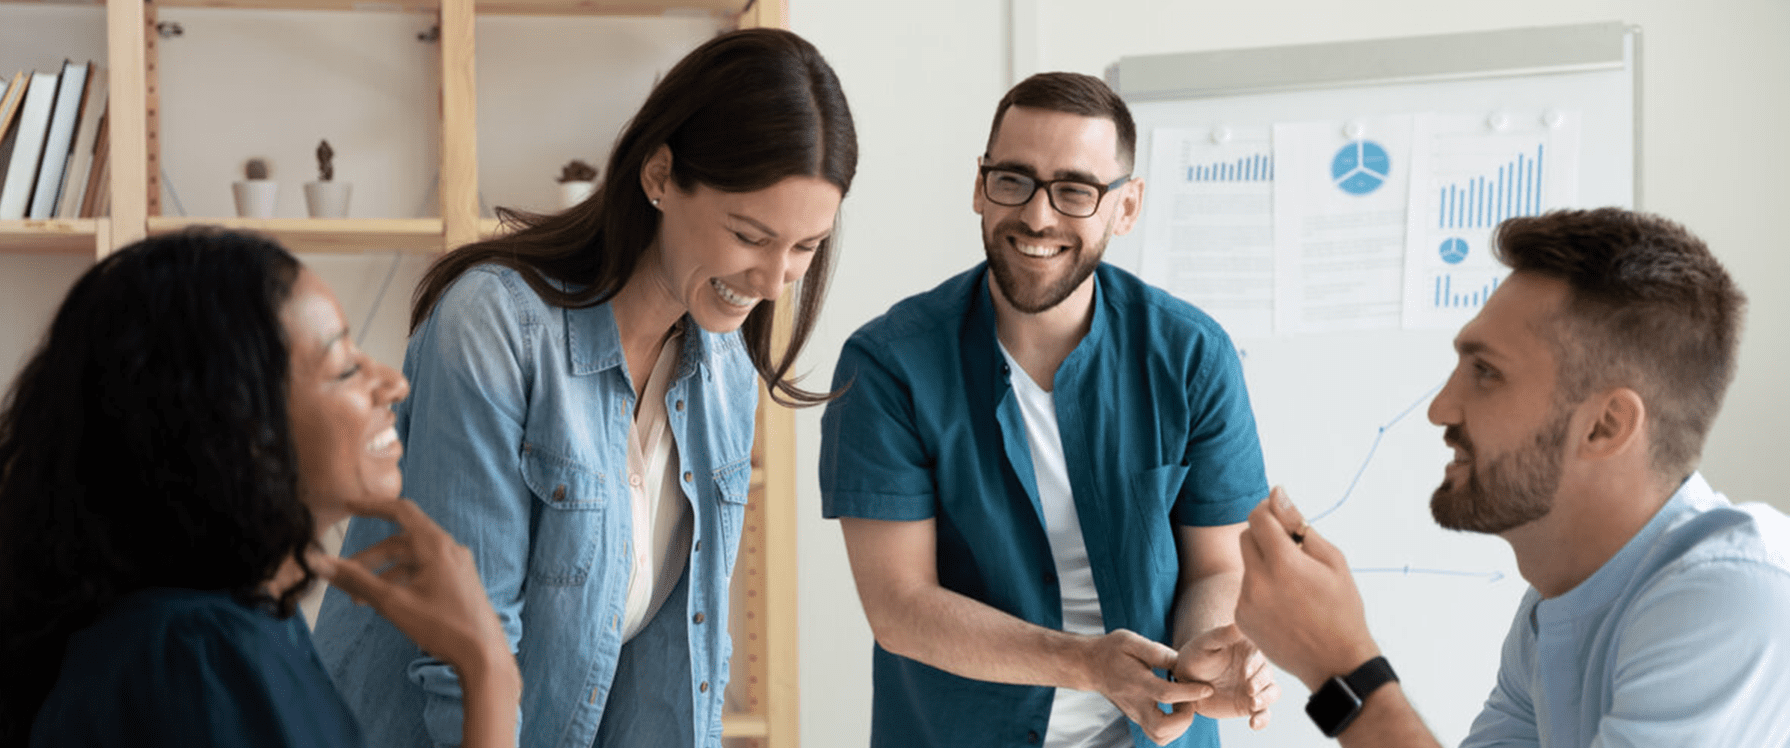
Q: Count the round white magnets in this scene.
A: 4